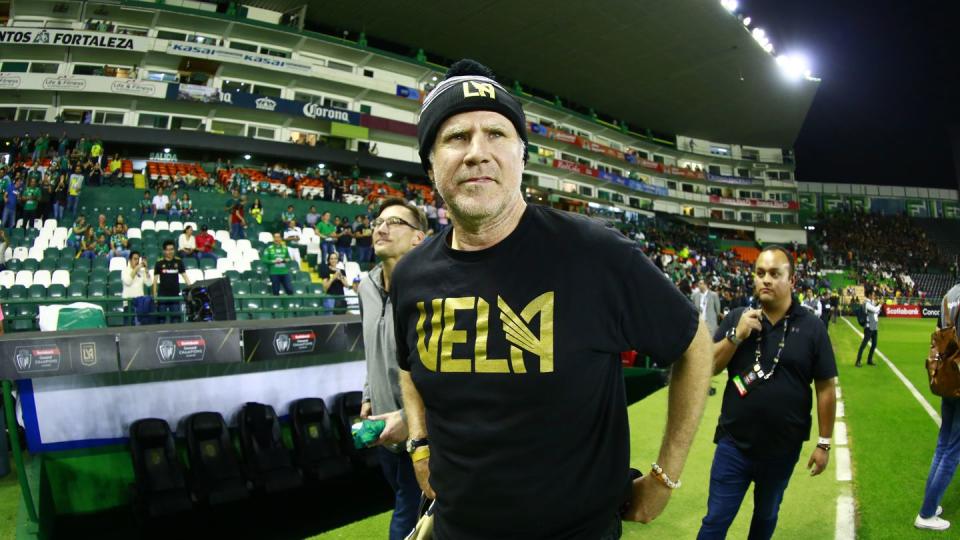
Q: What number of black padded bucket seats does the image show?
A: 5